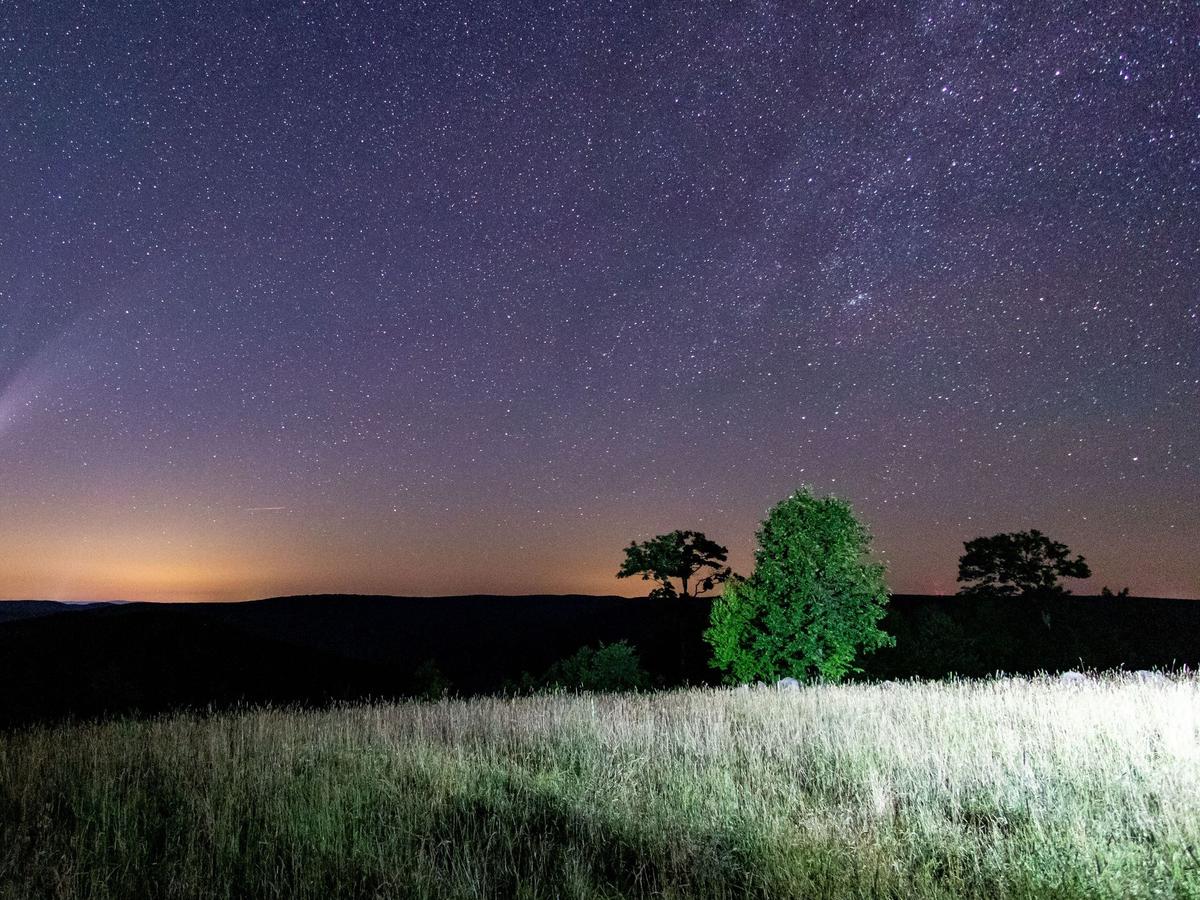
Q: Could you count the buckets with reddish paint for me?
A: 0